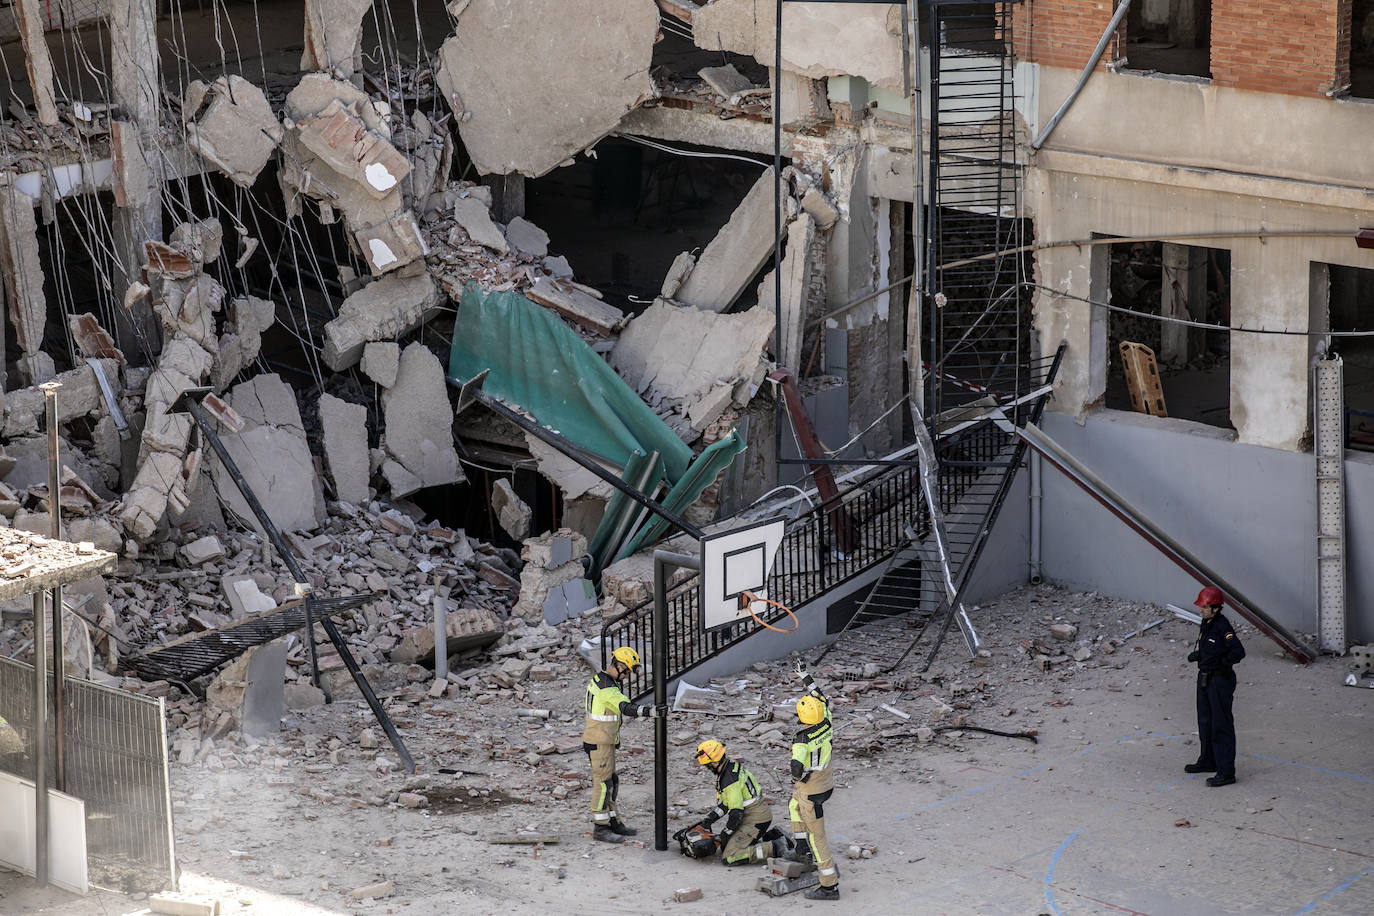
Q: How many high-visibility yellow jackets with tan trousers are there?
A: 3